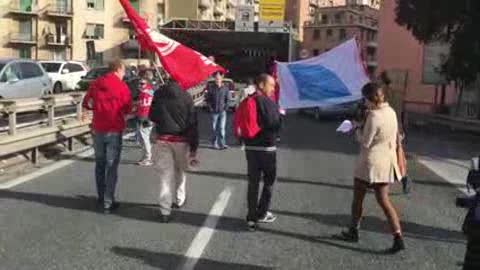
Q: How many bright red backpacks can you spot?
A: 1